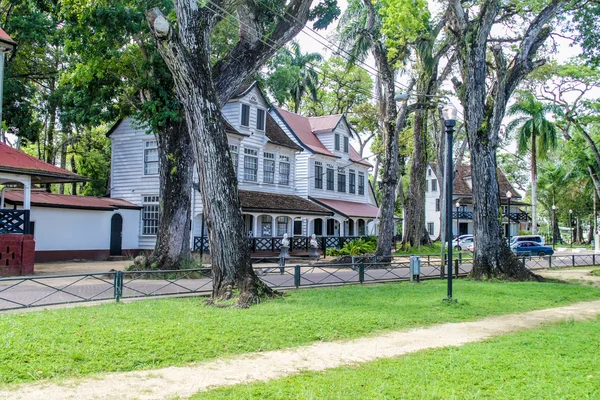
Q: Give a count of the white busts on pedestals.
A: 2